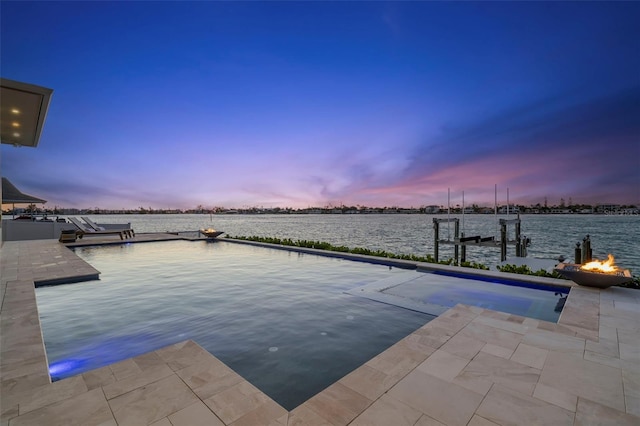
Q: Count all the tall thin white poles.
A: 4